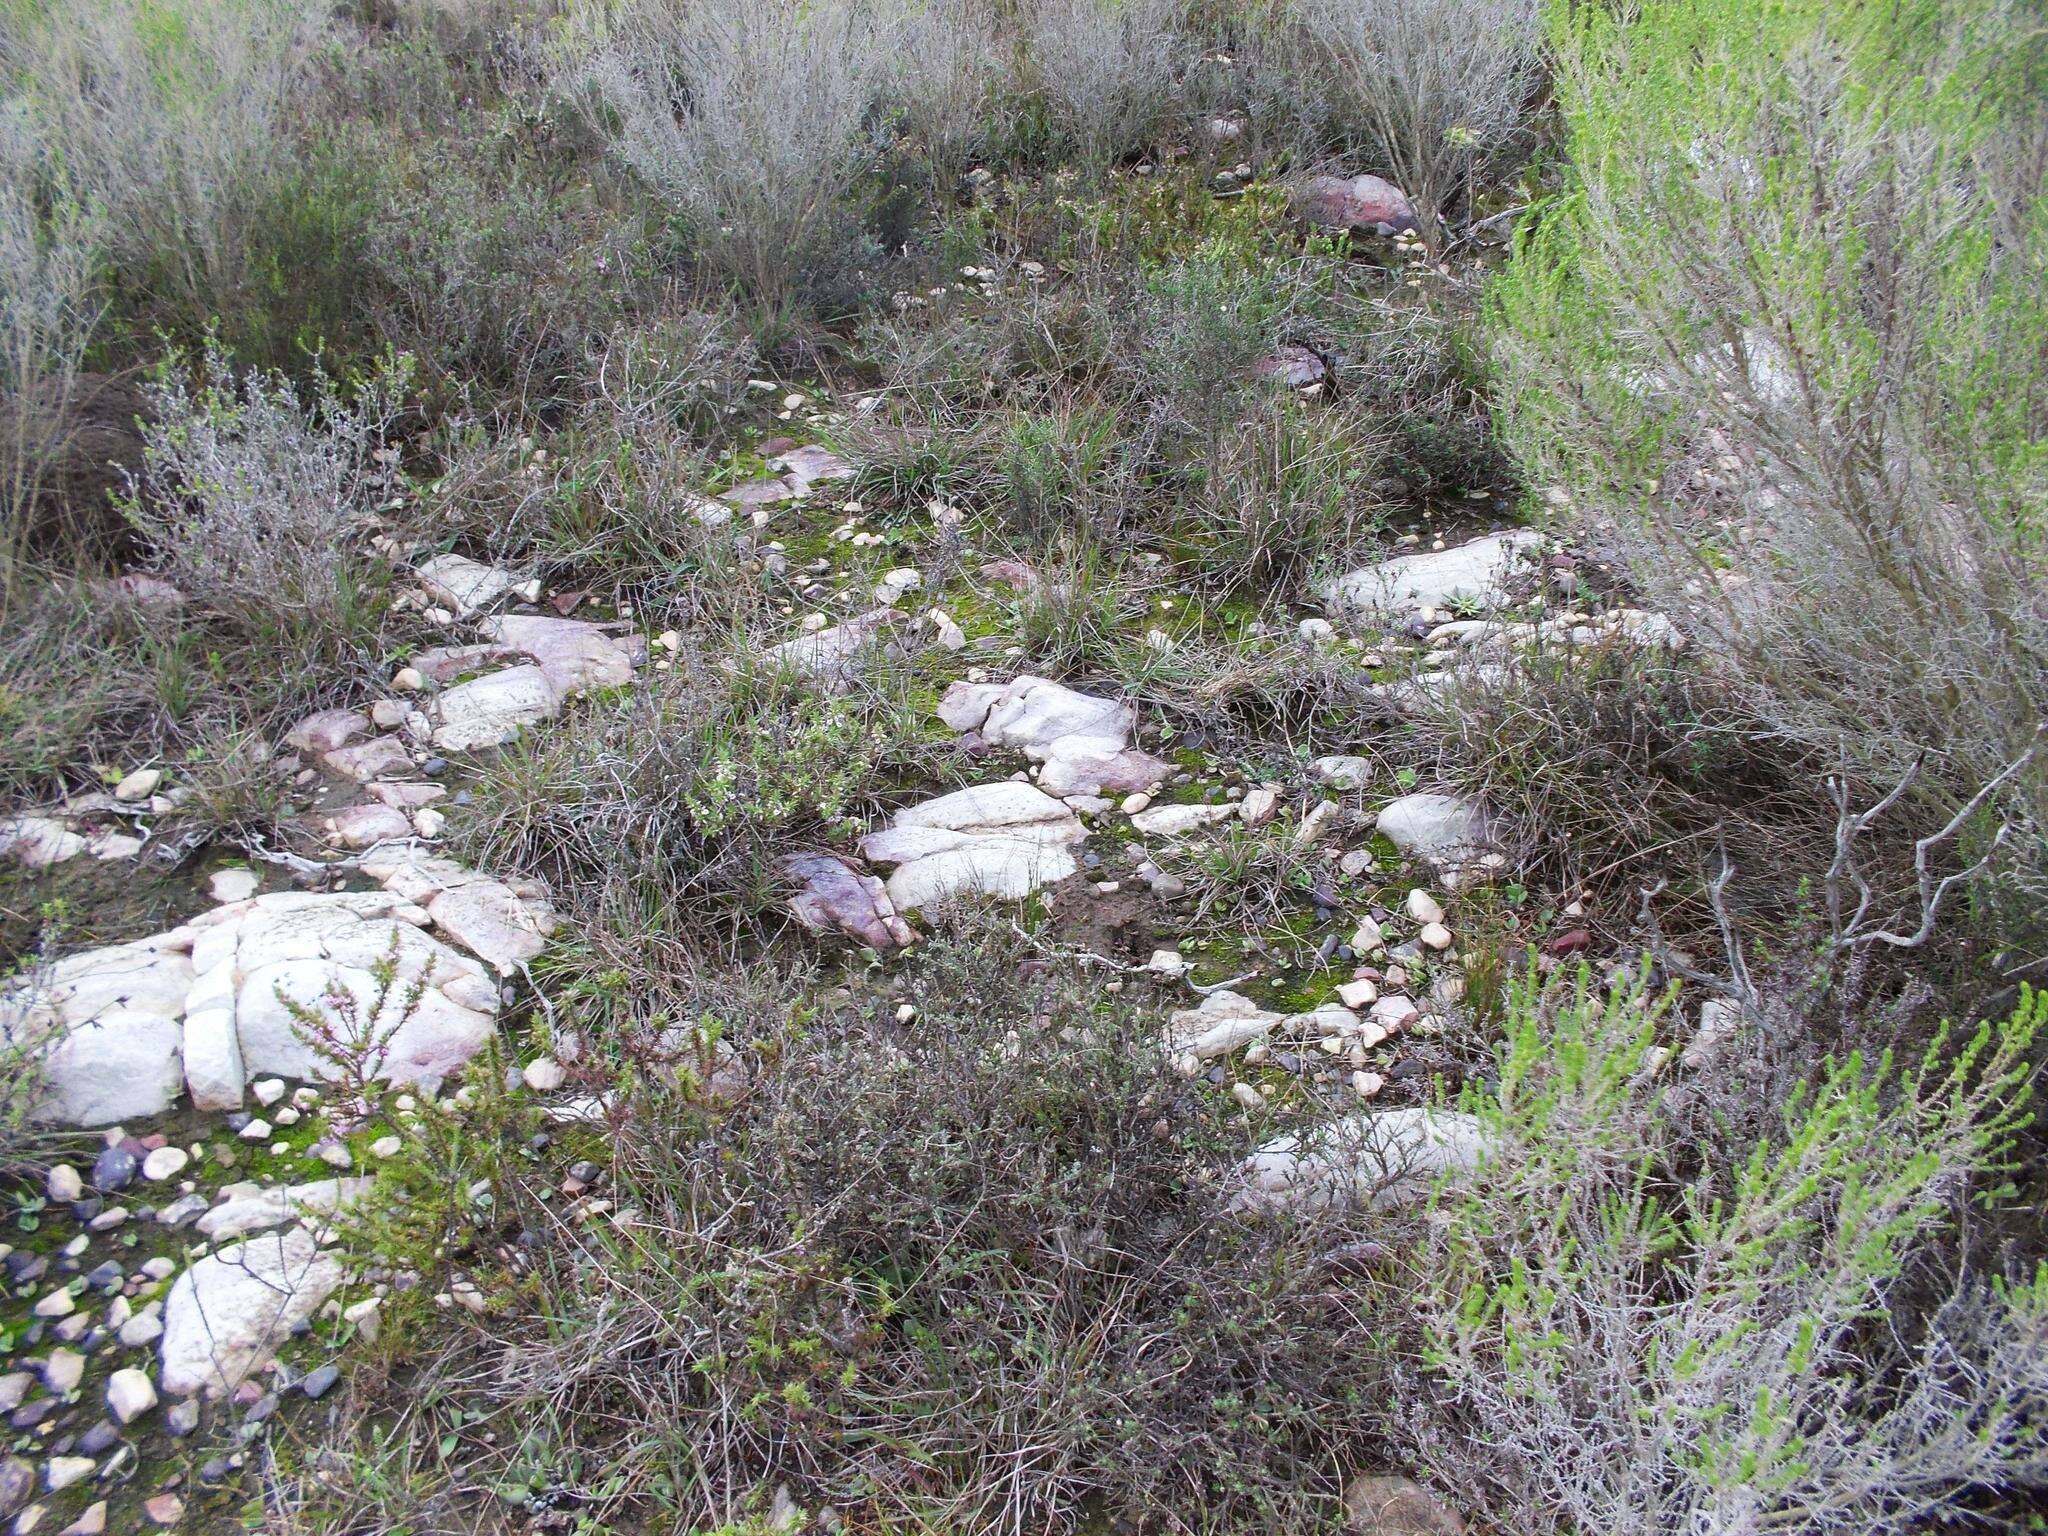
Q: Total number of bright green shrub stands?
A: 2